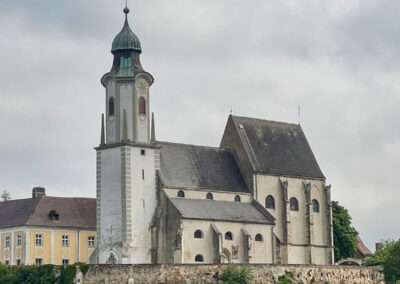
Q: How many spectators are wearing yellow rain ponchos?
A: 0